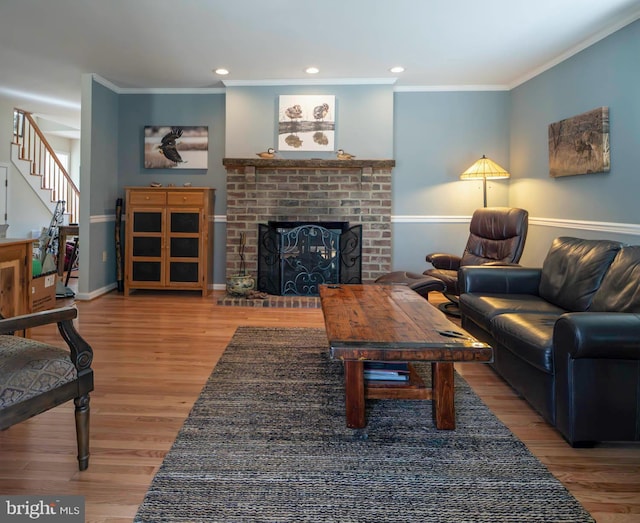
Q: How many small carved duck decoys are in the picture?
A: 2